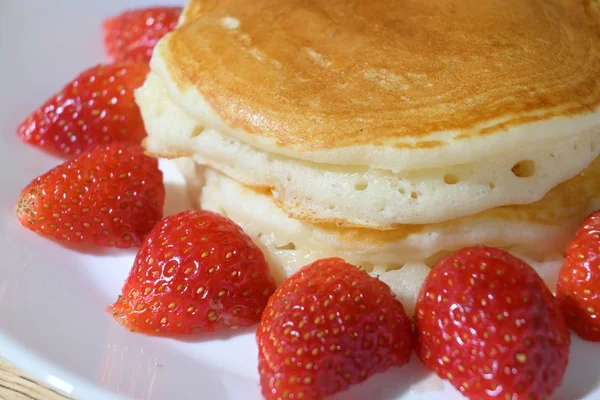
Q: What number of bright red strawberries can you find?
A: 7